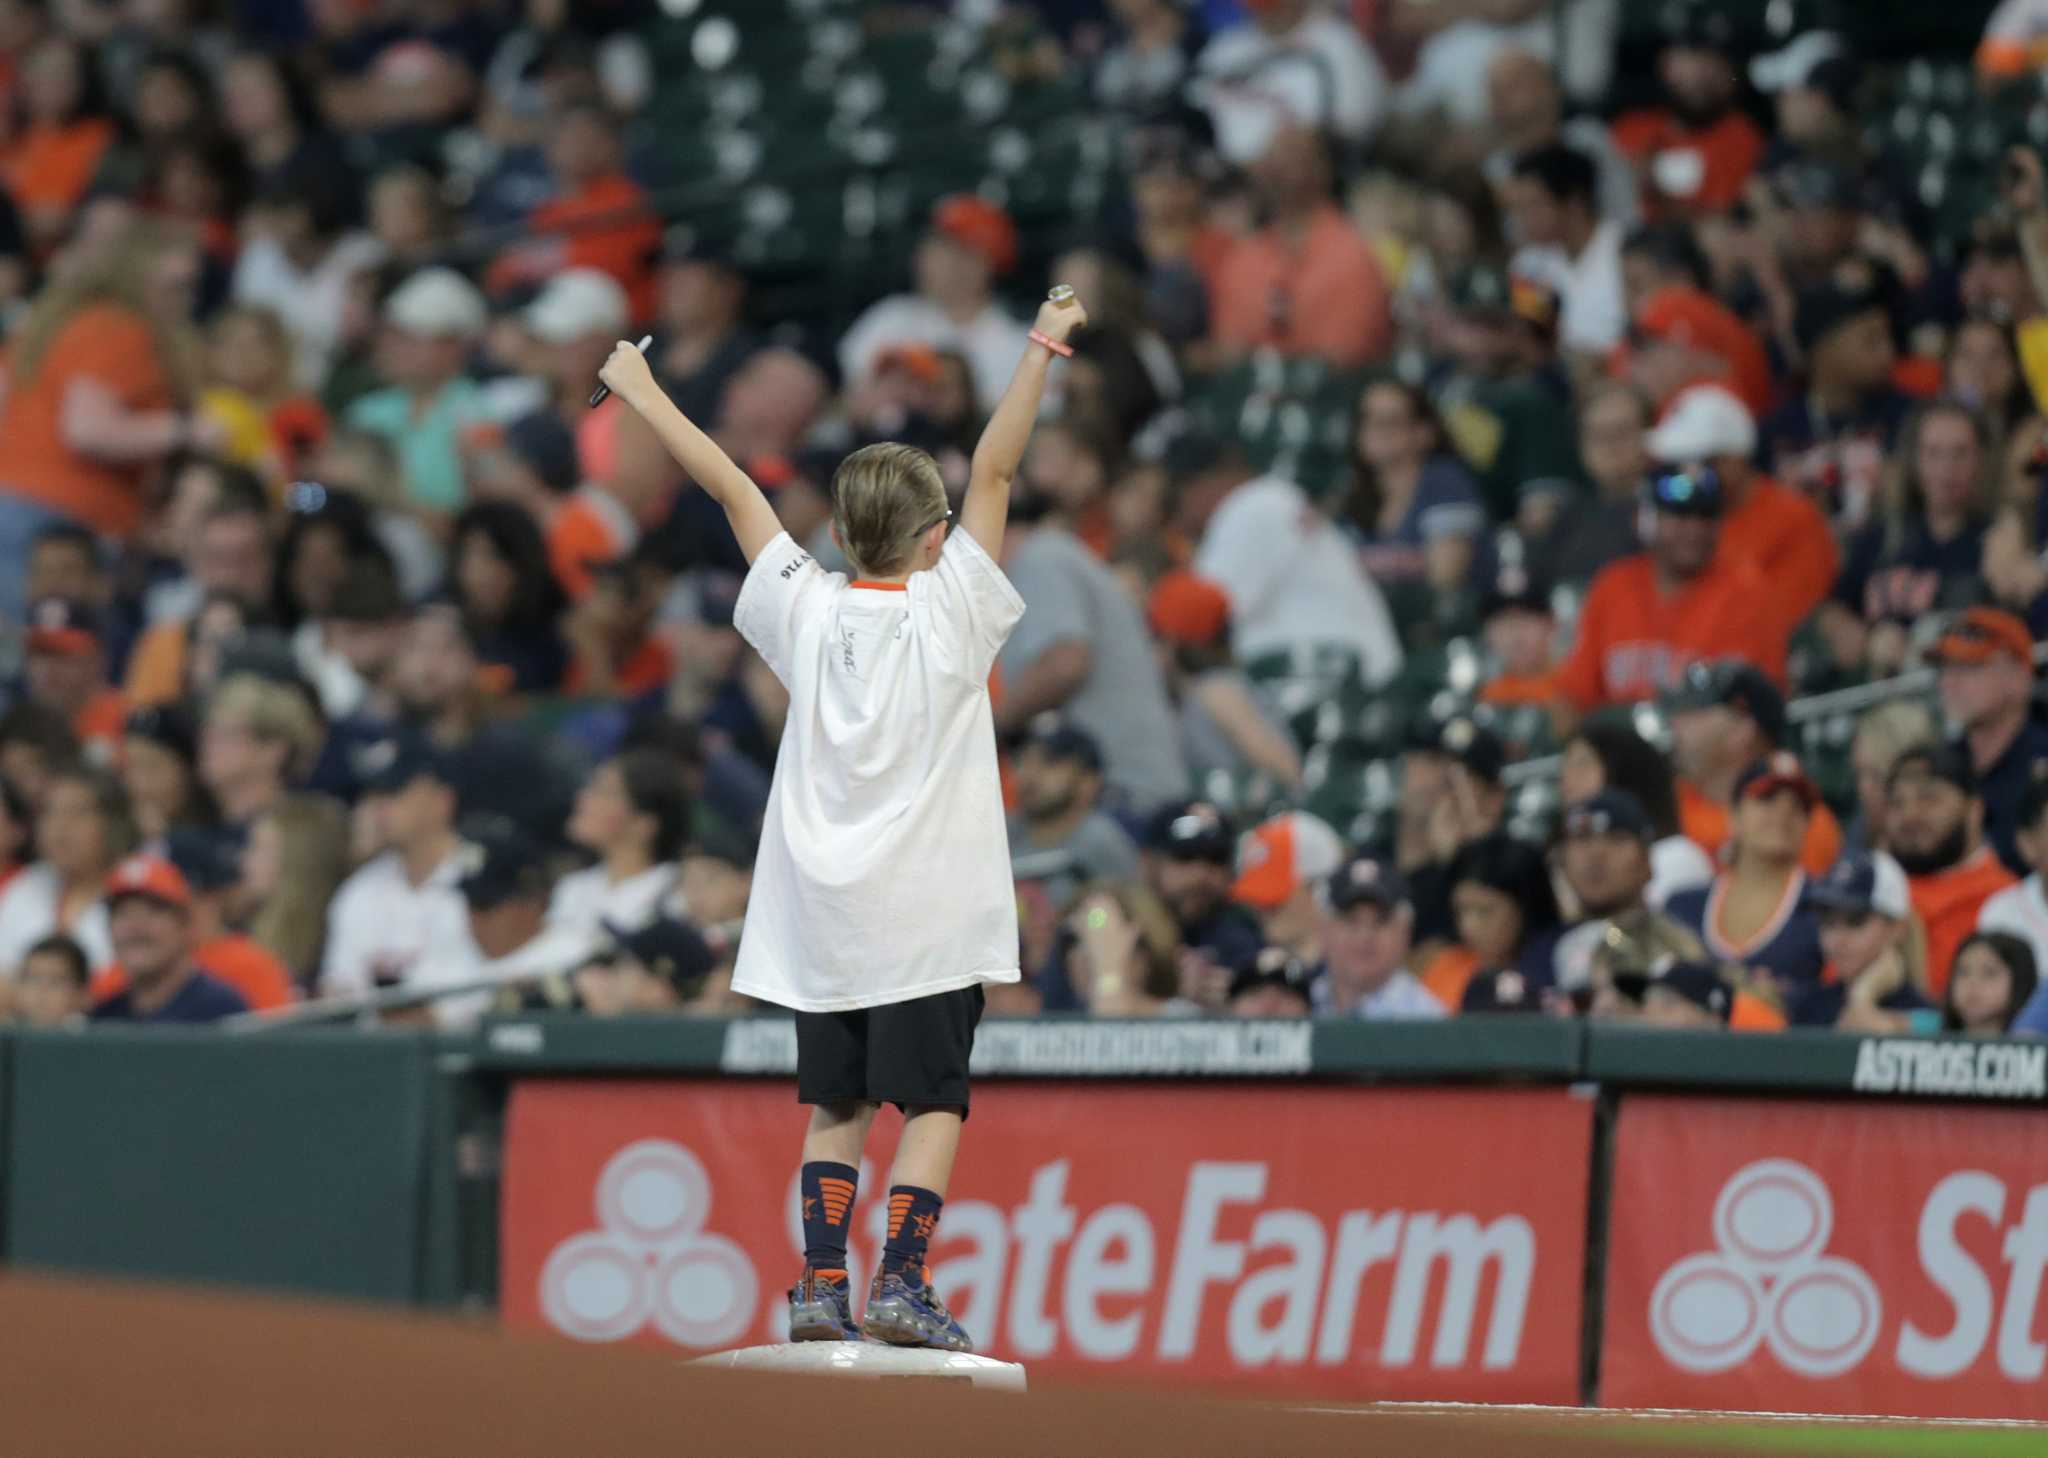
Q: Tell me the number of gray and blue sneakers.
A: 2